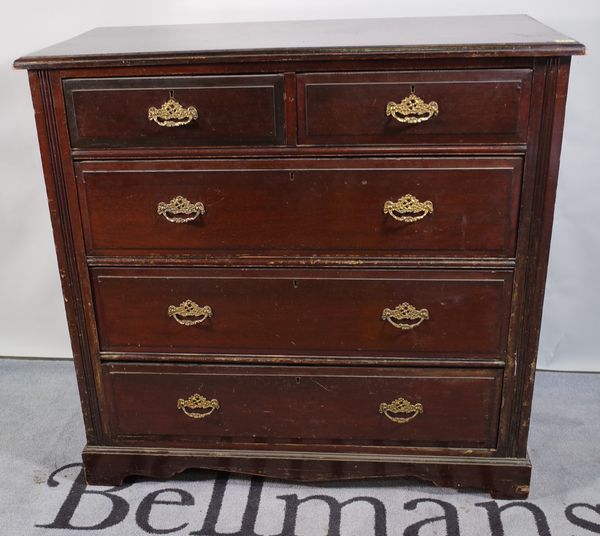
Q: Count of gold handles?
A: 8